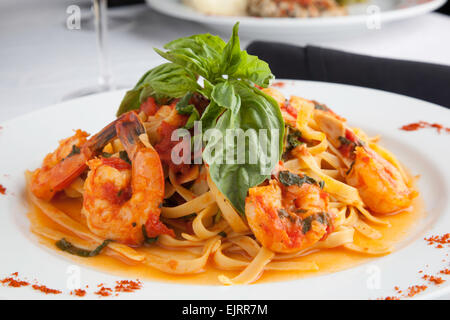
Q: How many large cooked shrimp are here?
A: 4